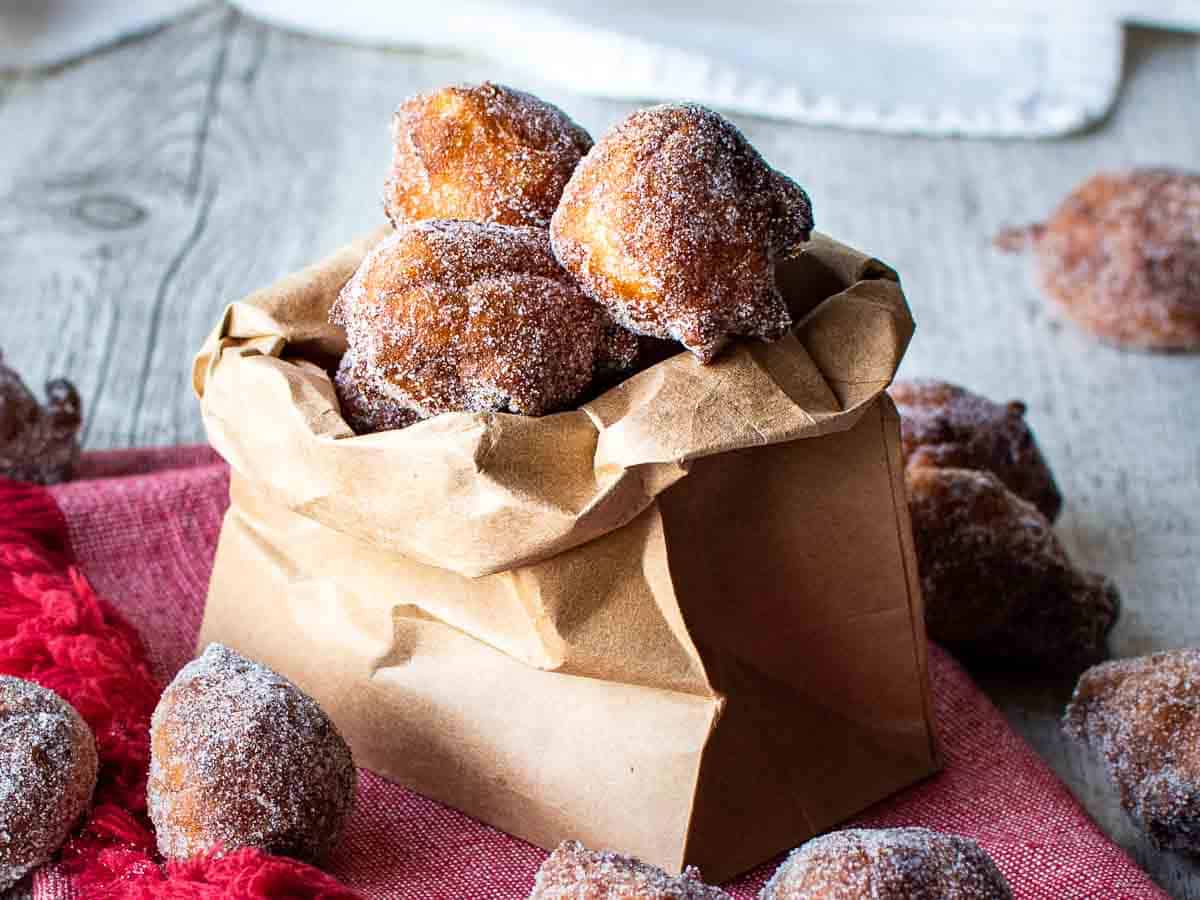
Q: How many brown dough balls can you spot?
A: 12